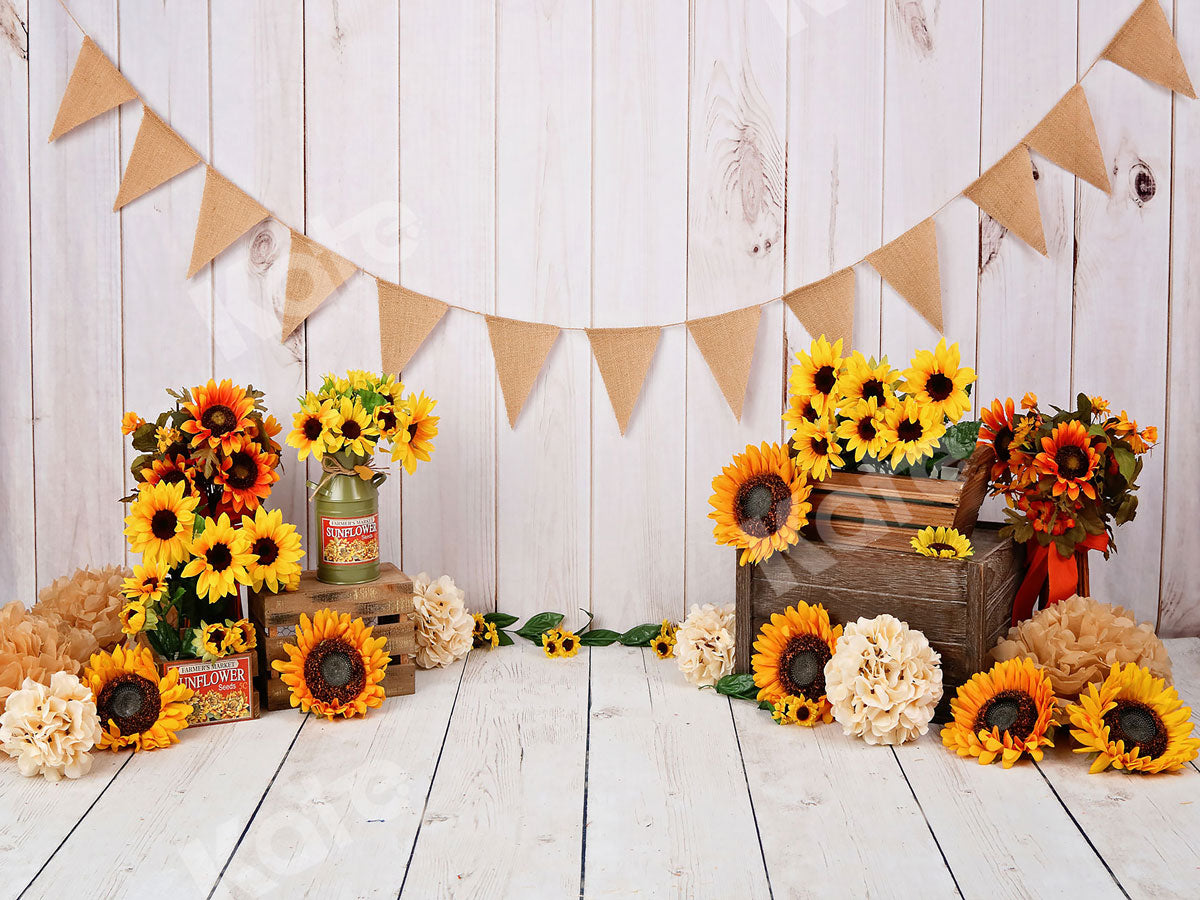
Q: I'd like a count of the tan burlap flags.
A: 13